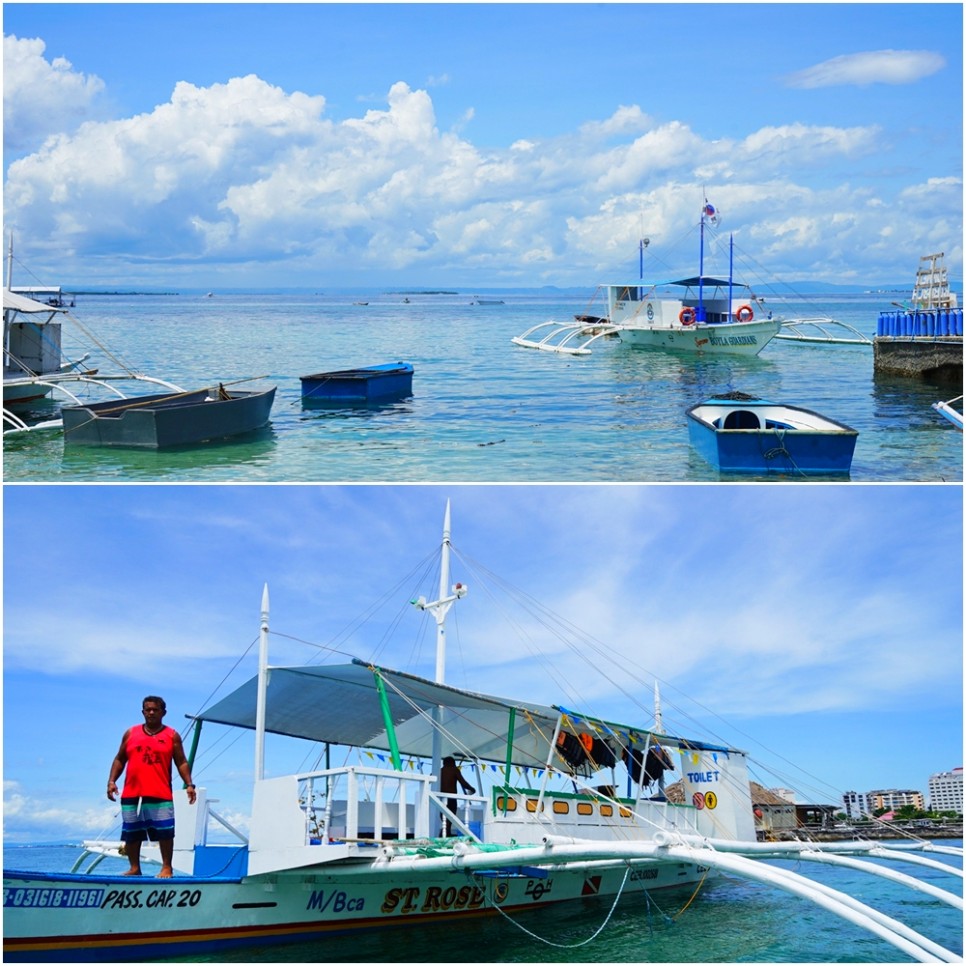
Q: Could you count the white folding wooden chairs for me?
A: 0